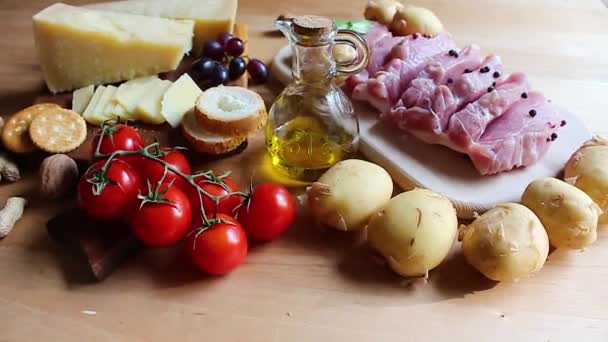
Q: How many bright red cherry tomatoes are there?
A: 7